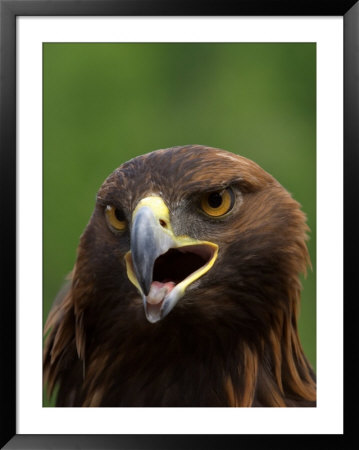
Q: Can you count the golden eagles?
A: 1